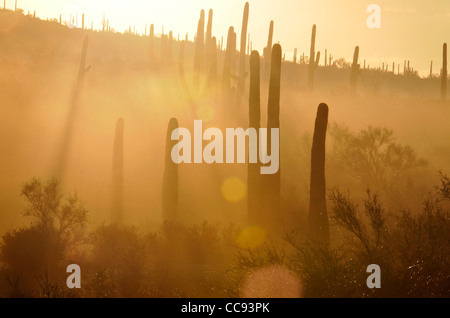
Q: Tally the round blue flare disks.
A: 0